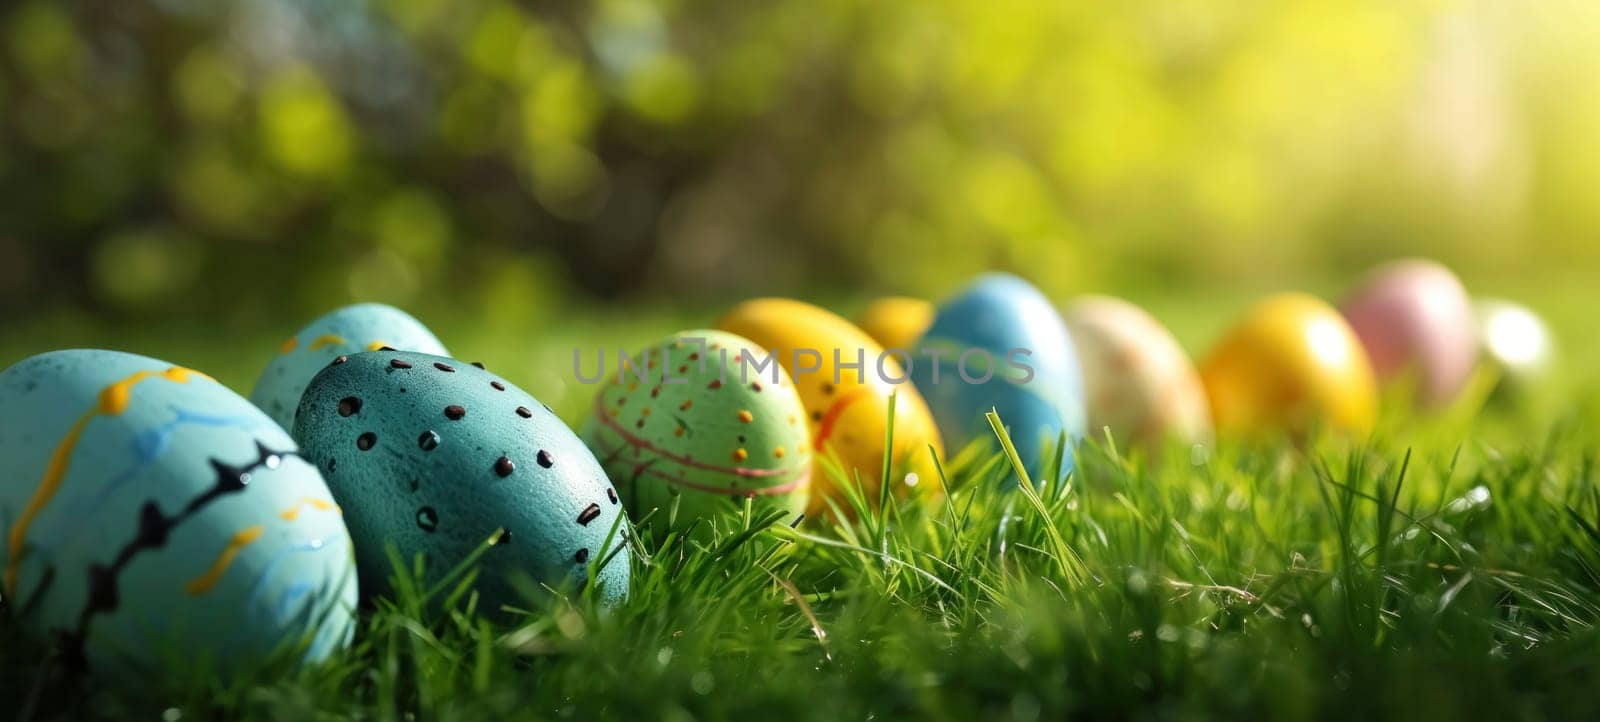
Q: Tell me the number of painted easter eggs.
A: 11